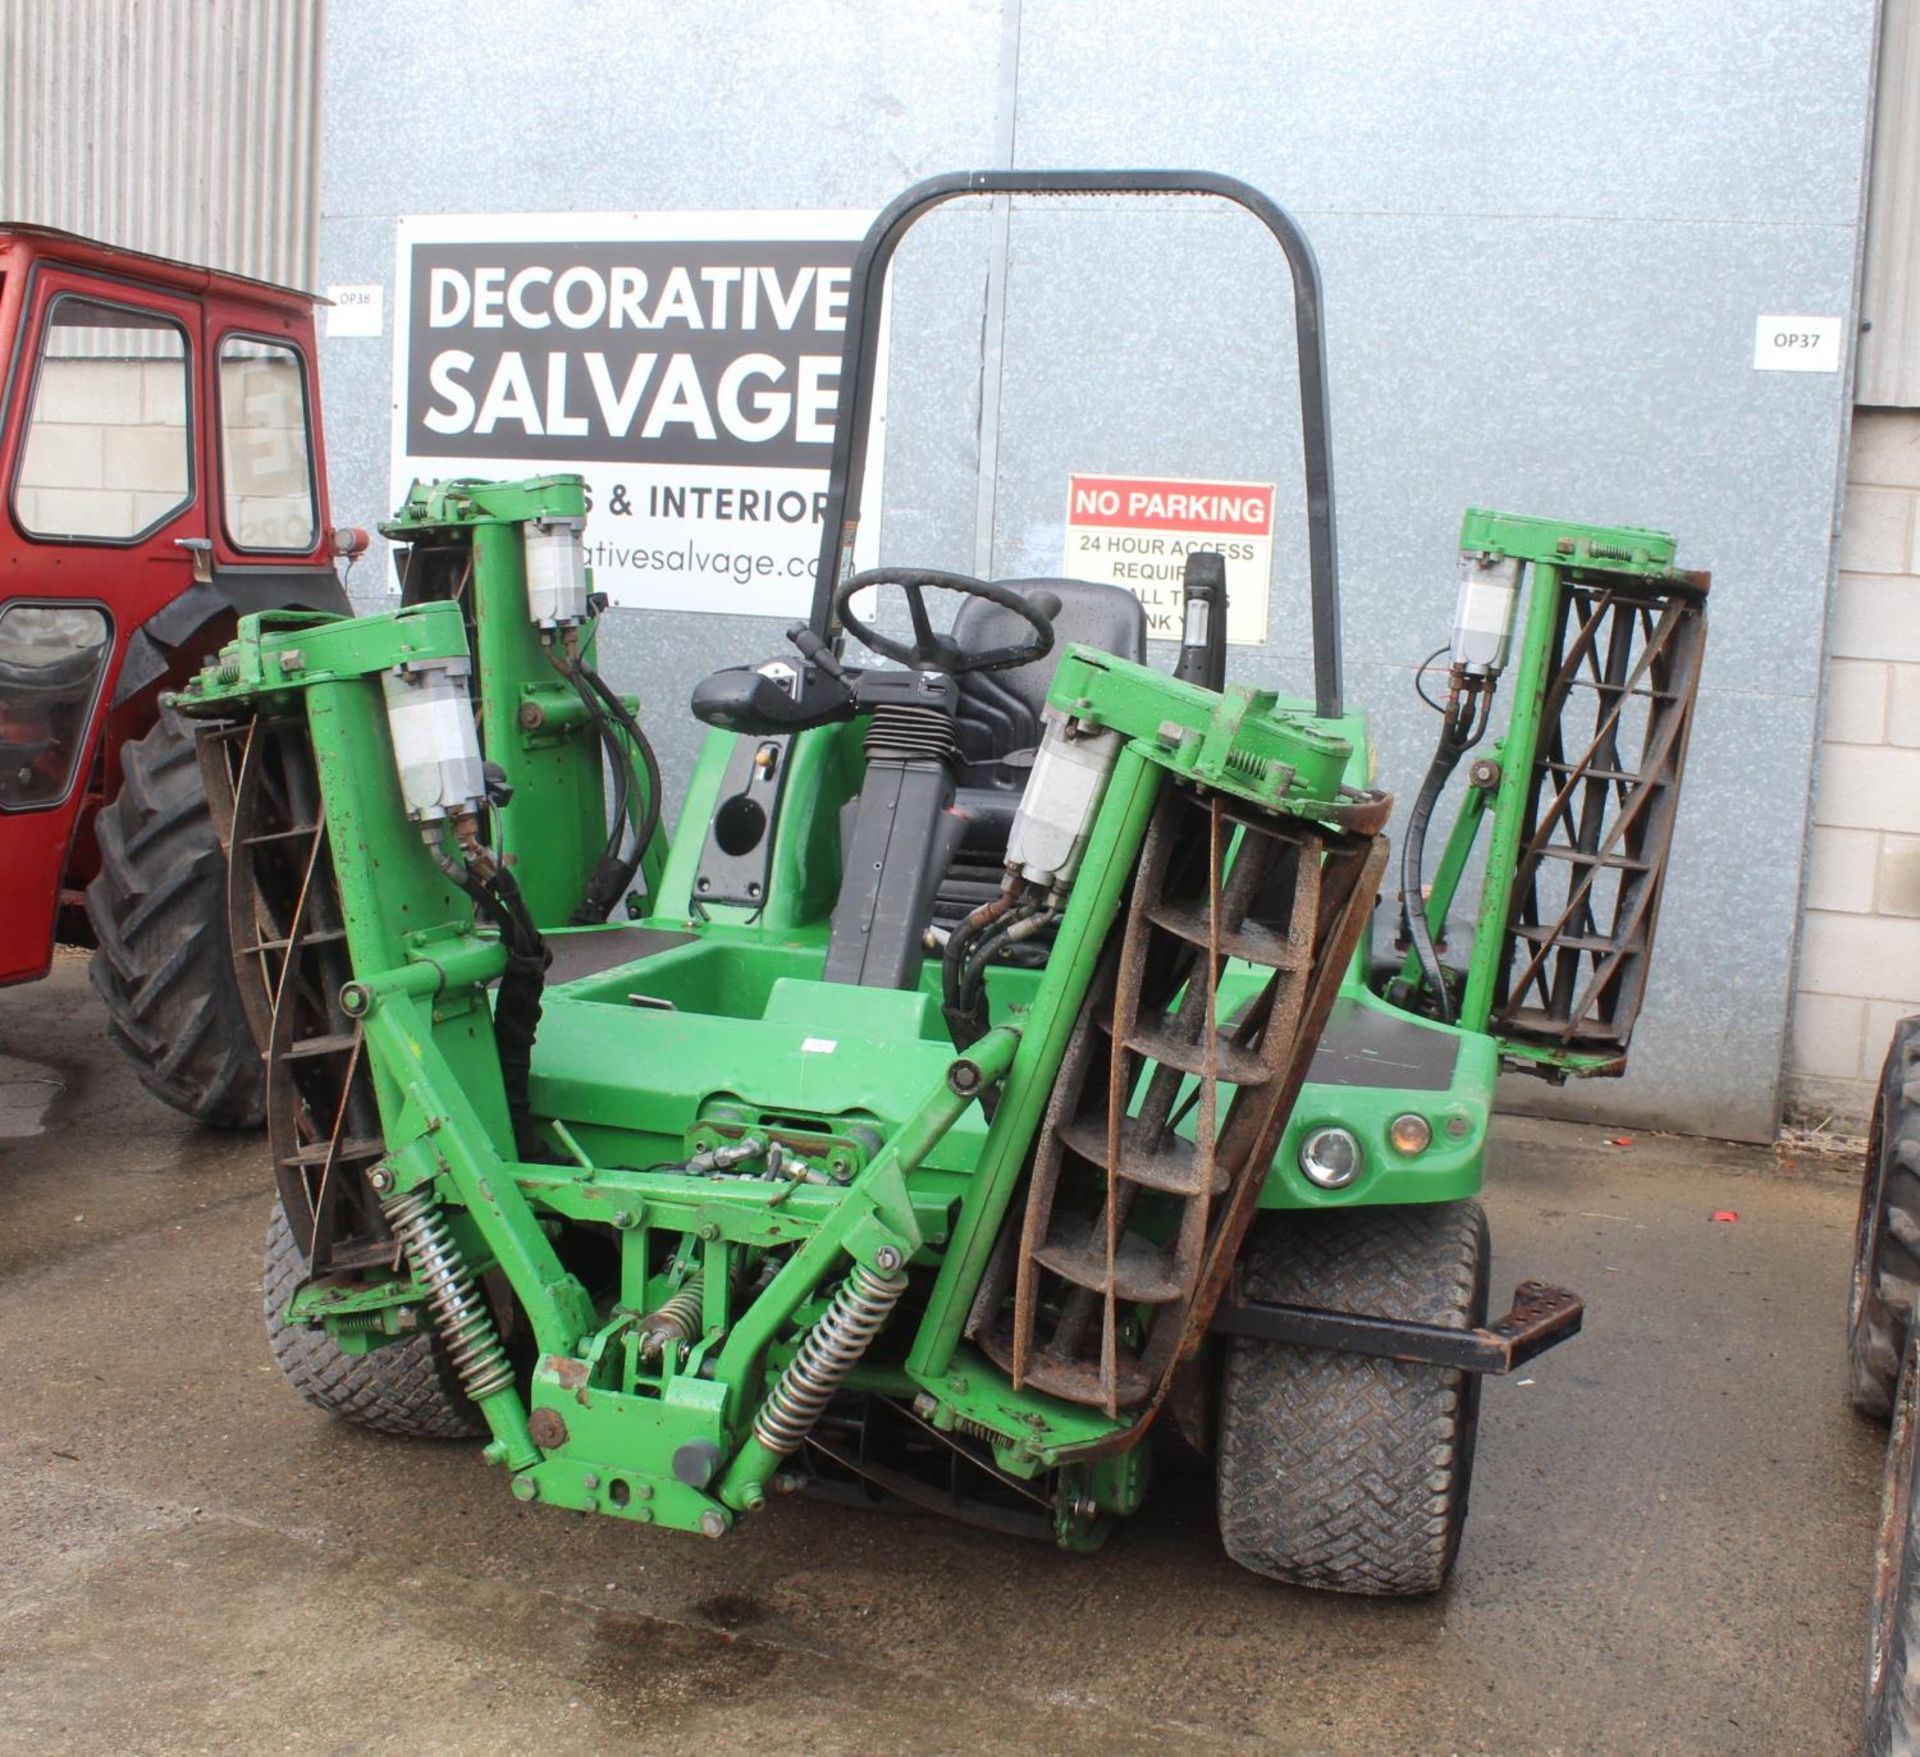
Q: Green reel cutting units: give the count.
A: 5